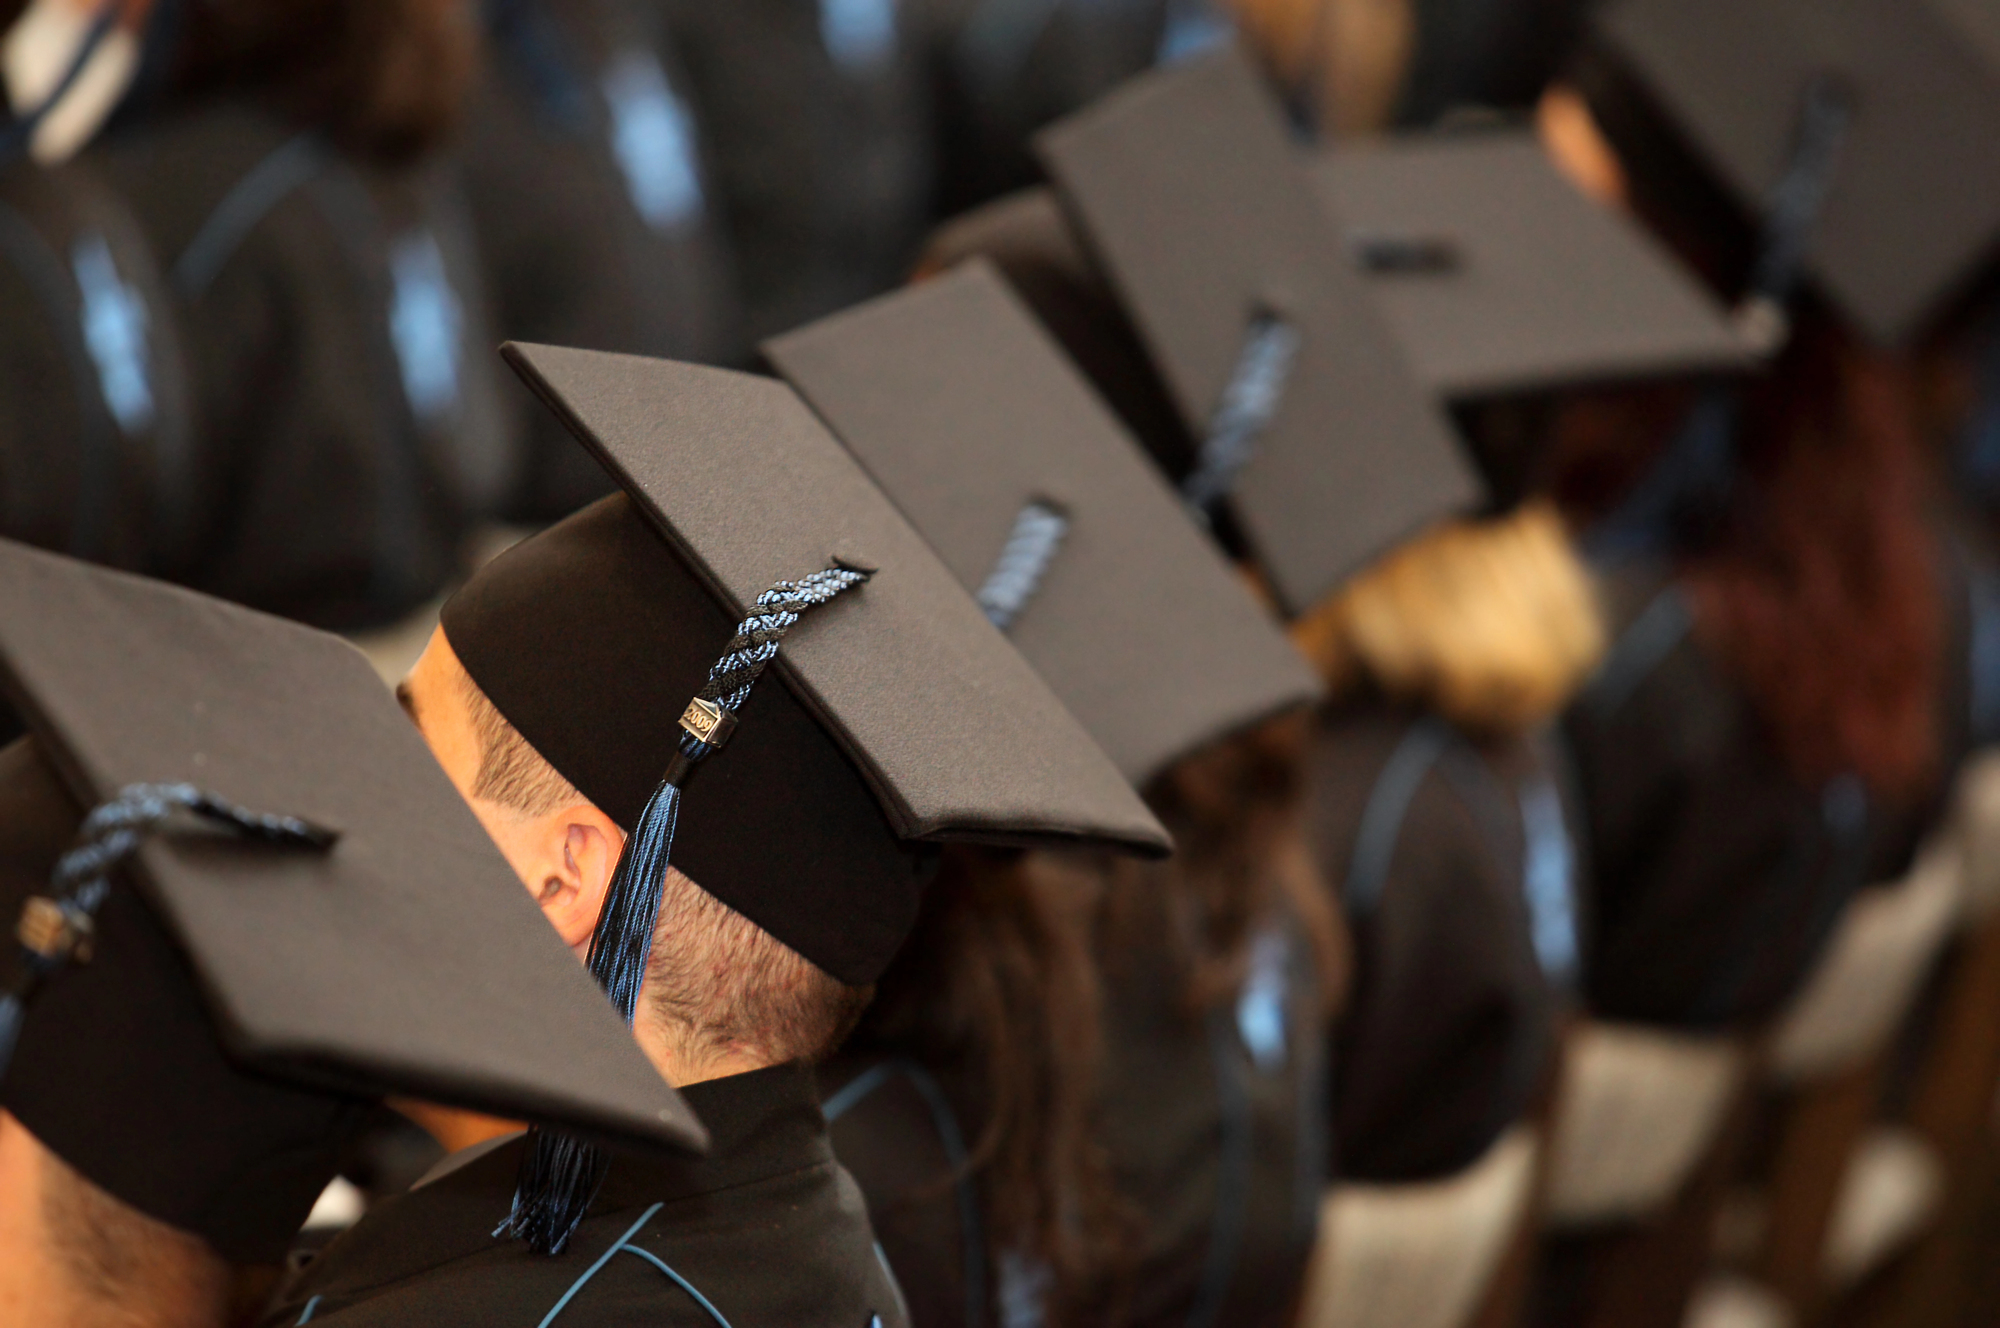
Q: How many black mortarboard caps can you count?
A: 6